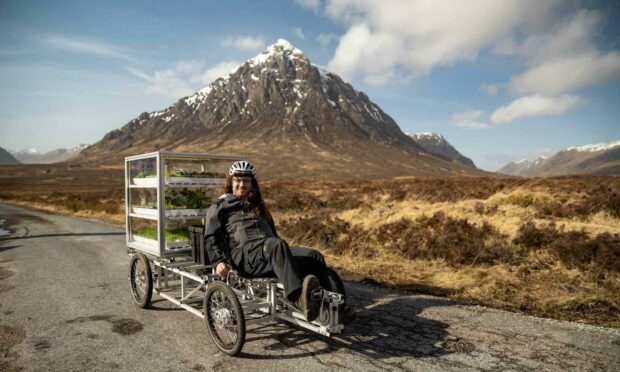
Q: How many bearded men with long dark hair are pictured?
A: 1